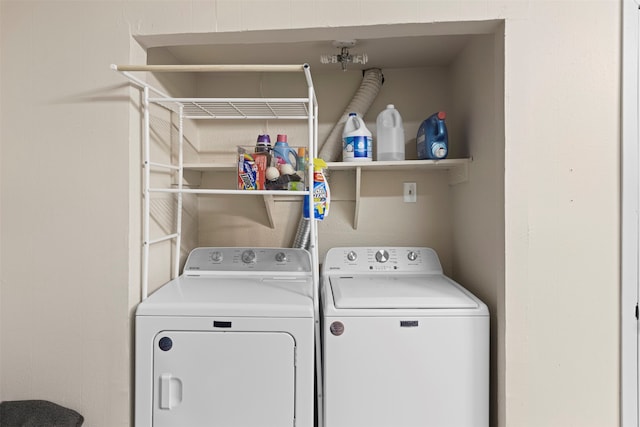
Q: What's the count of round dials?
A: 6